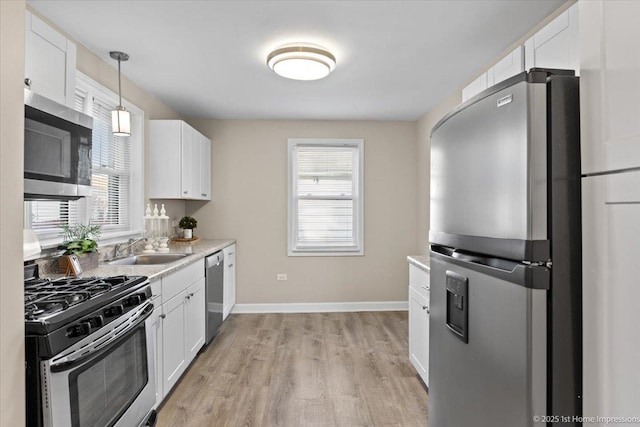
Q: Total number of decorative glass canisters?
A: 3